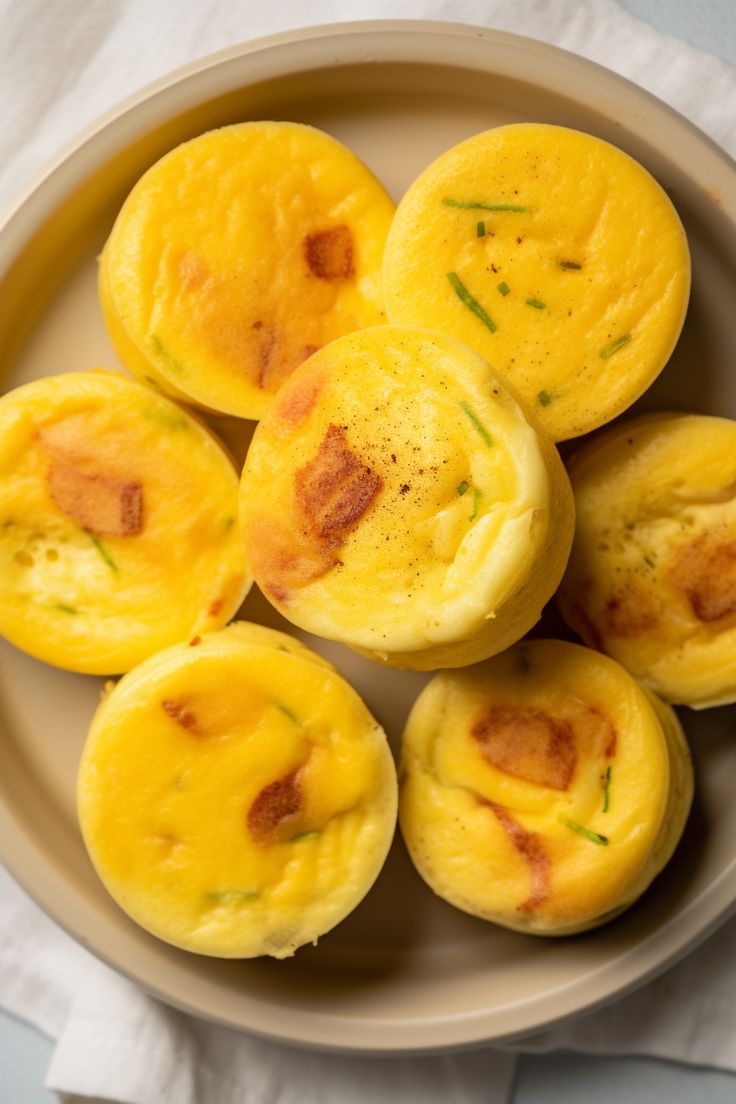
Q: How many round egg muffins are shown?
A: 7